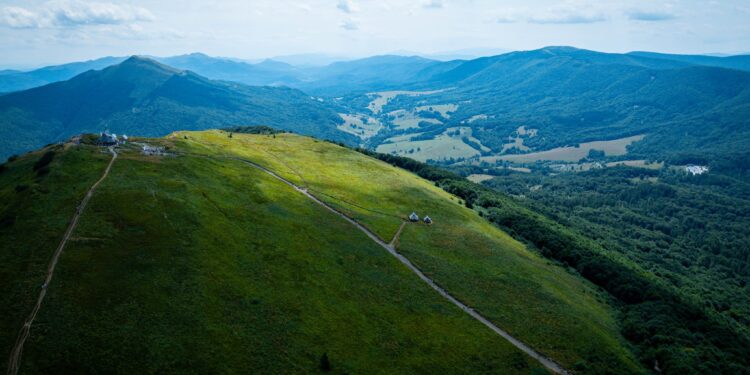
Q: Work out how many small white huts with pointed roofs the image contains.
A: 2